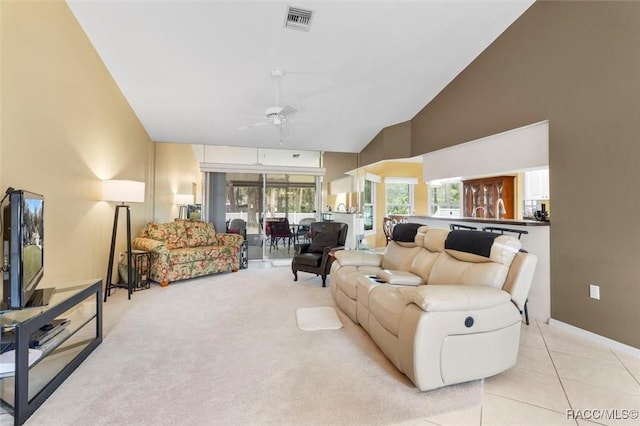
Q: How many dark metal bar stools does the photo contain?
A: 2